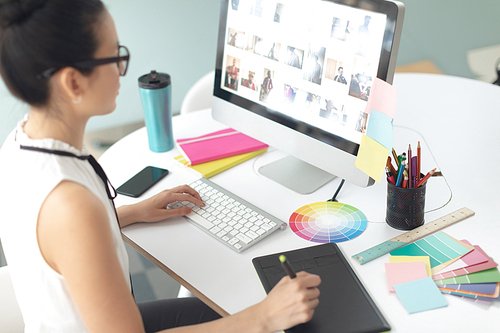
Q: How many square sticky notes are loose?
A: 3